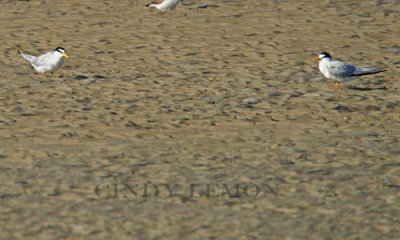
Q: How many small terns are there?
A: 2